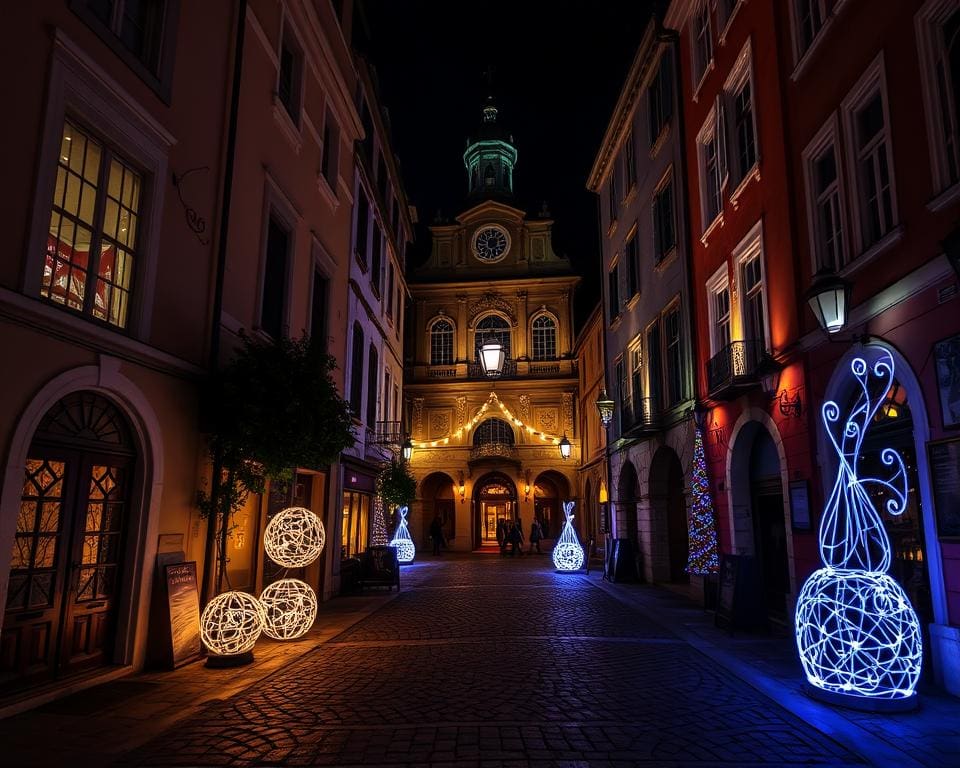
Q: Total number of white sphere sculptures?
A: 3